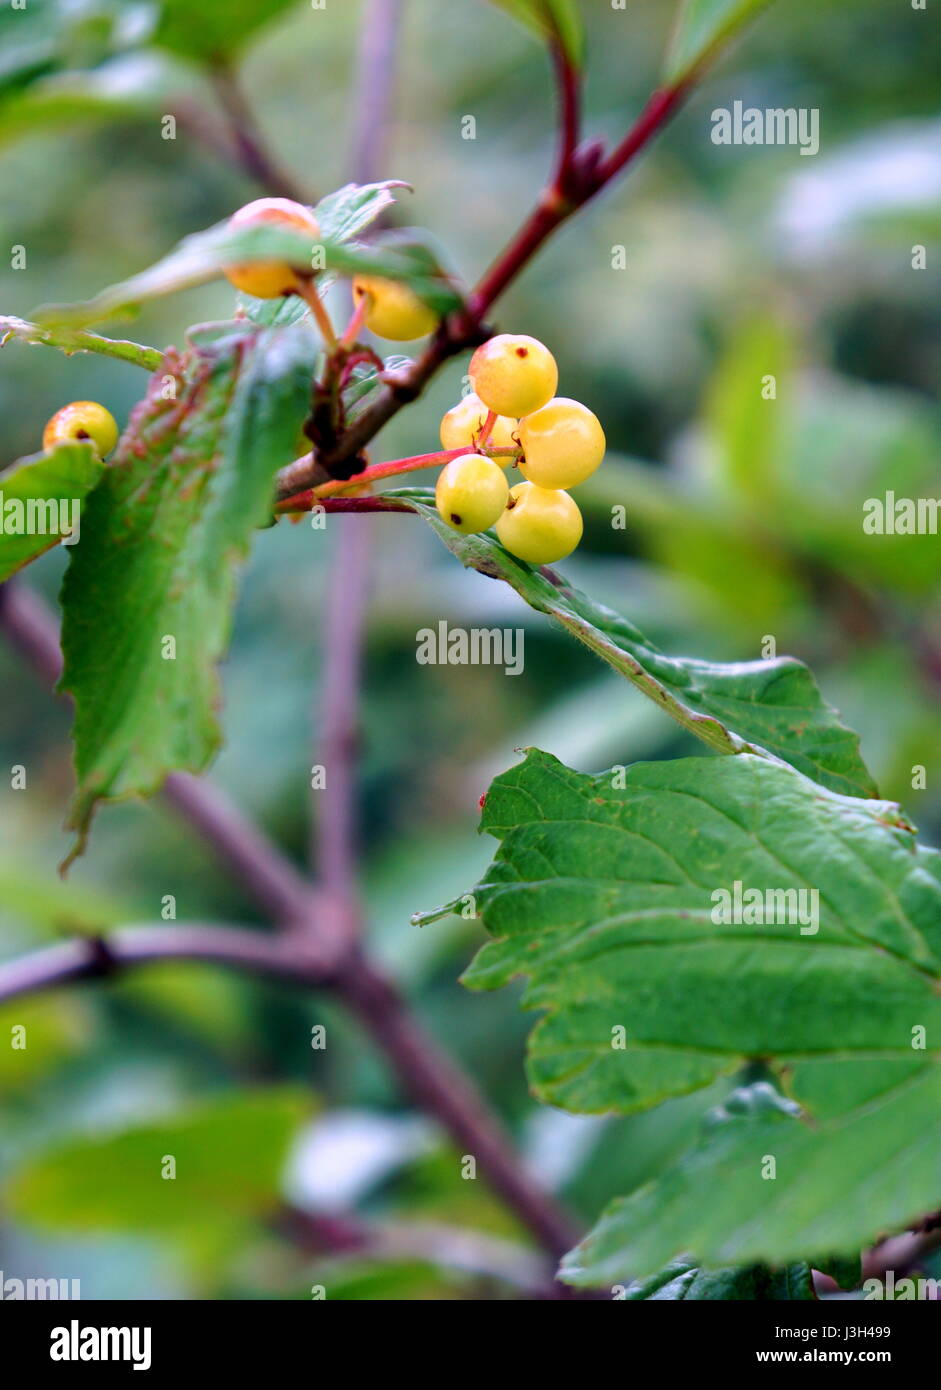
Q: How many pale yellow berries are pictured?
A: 8